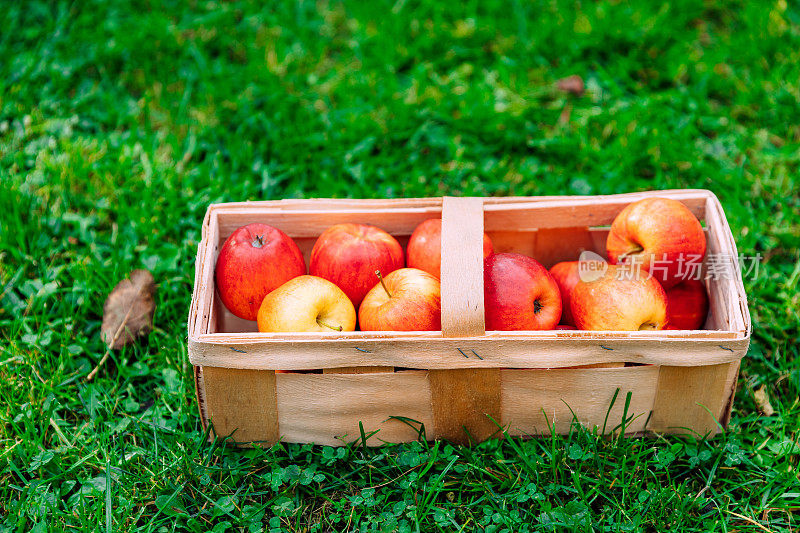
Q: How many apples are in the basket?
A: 10